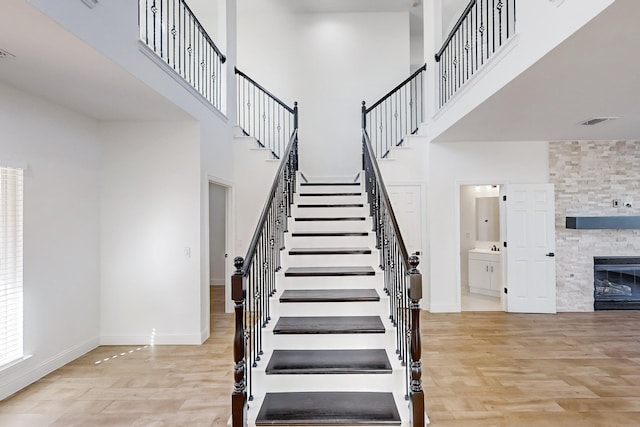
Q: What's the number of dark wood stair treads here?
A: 11